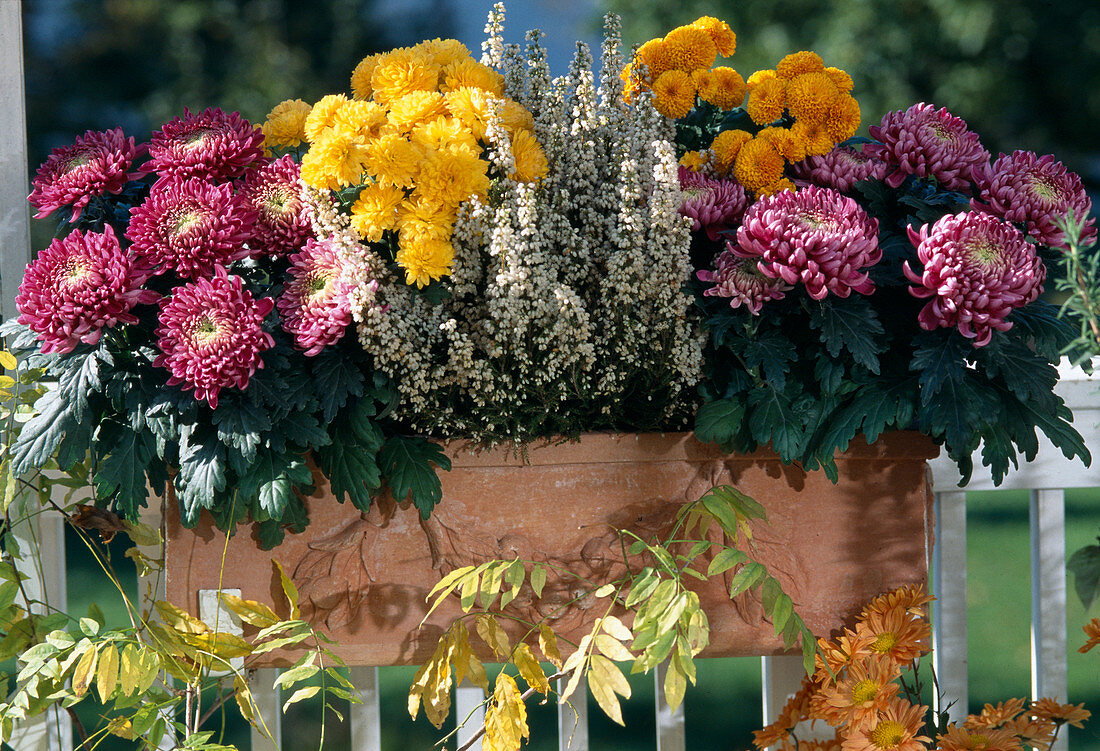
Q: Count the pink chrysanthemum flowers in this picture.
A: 14